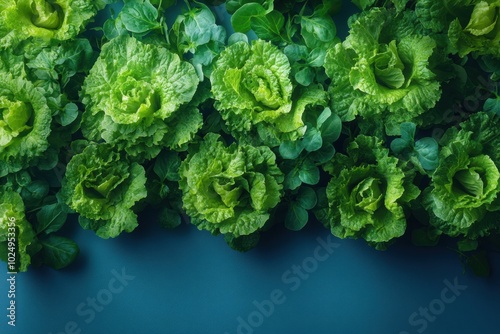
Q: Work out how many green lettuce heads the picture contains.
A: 11